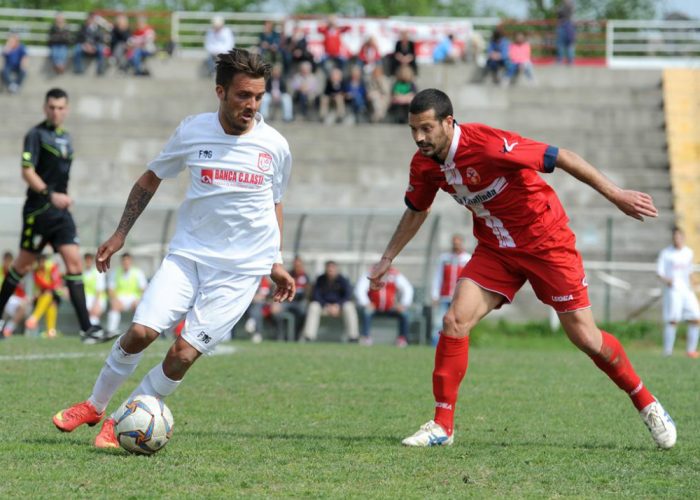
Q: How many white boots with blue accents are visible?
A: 2